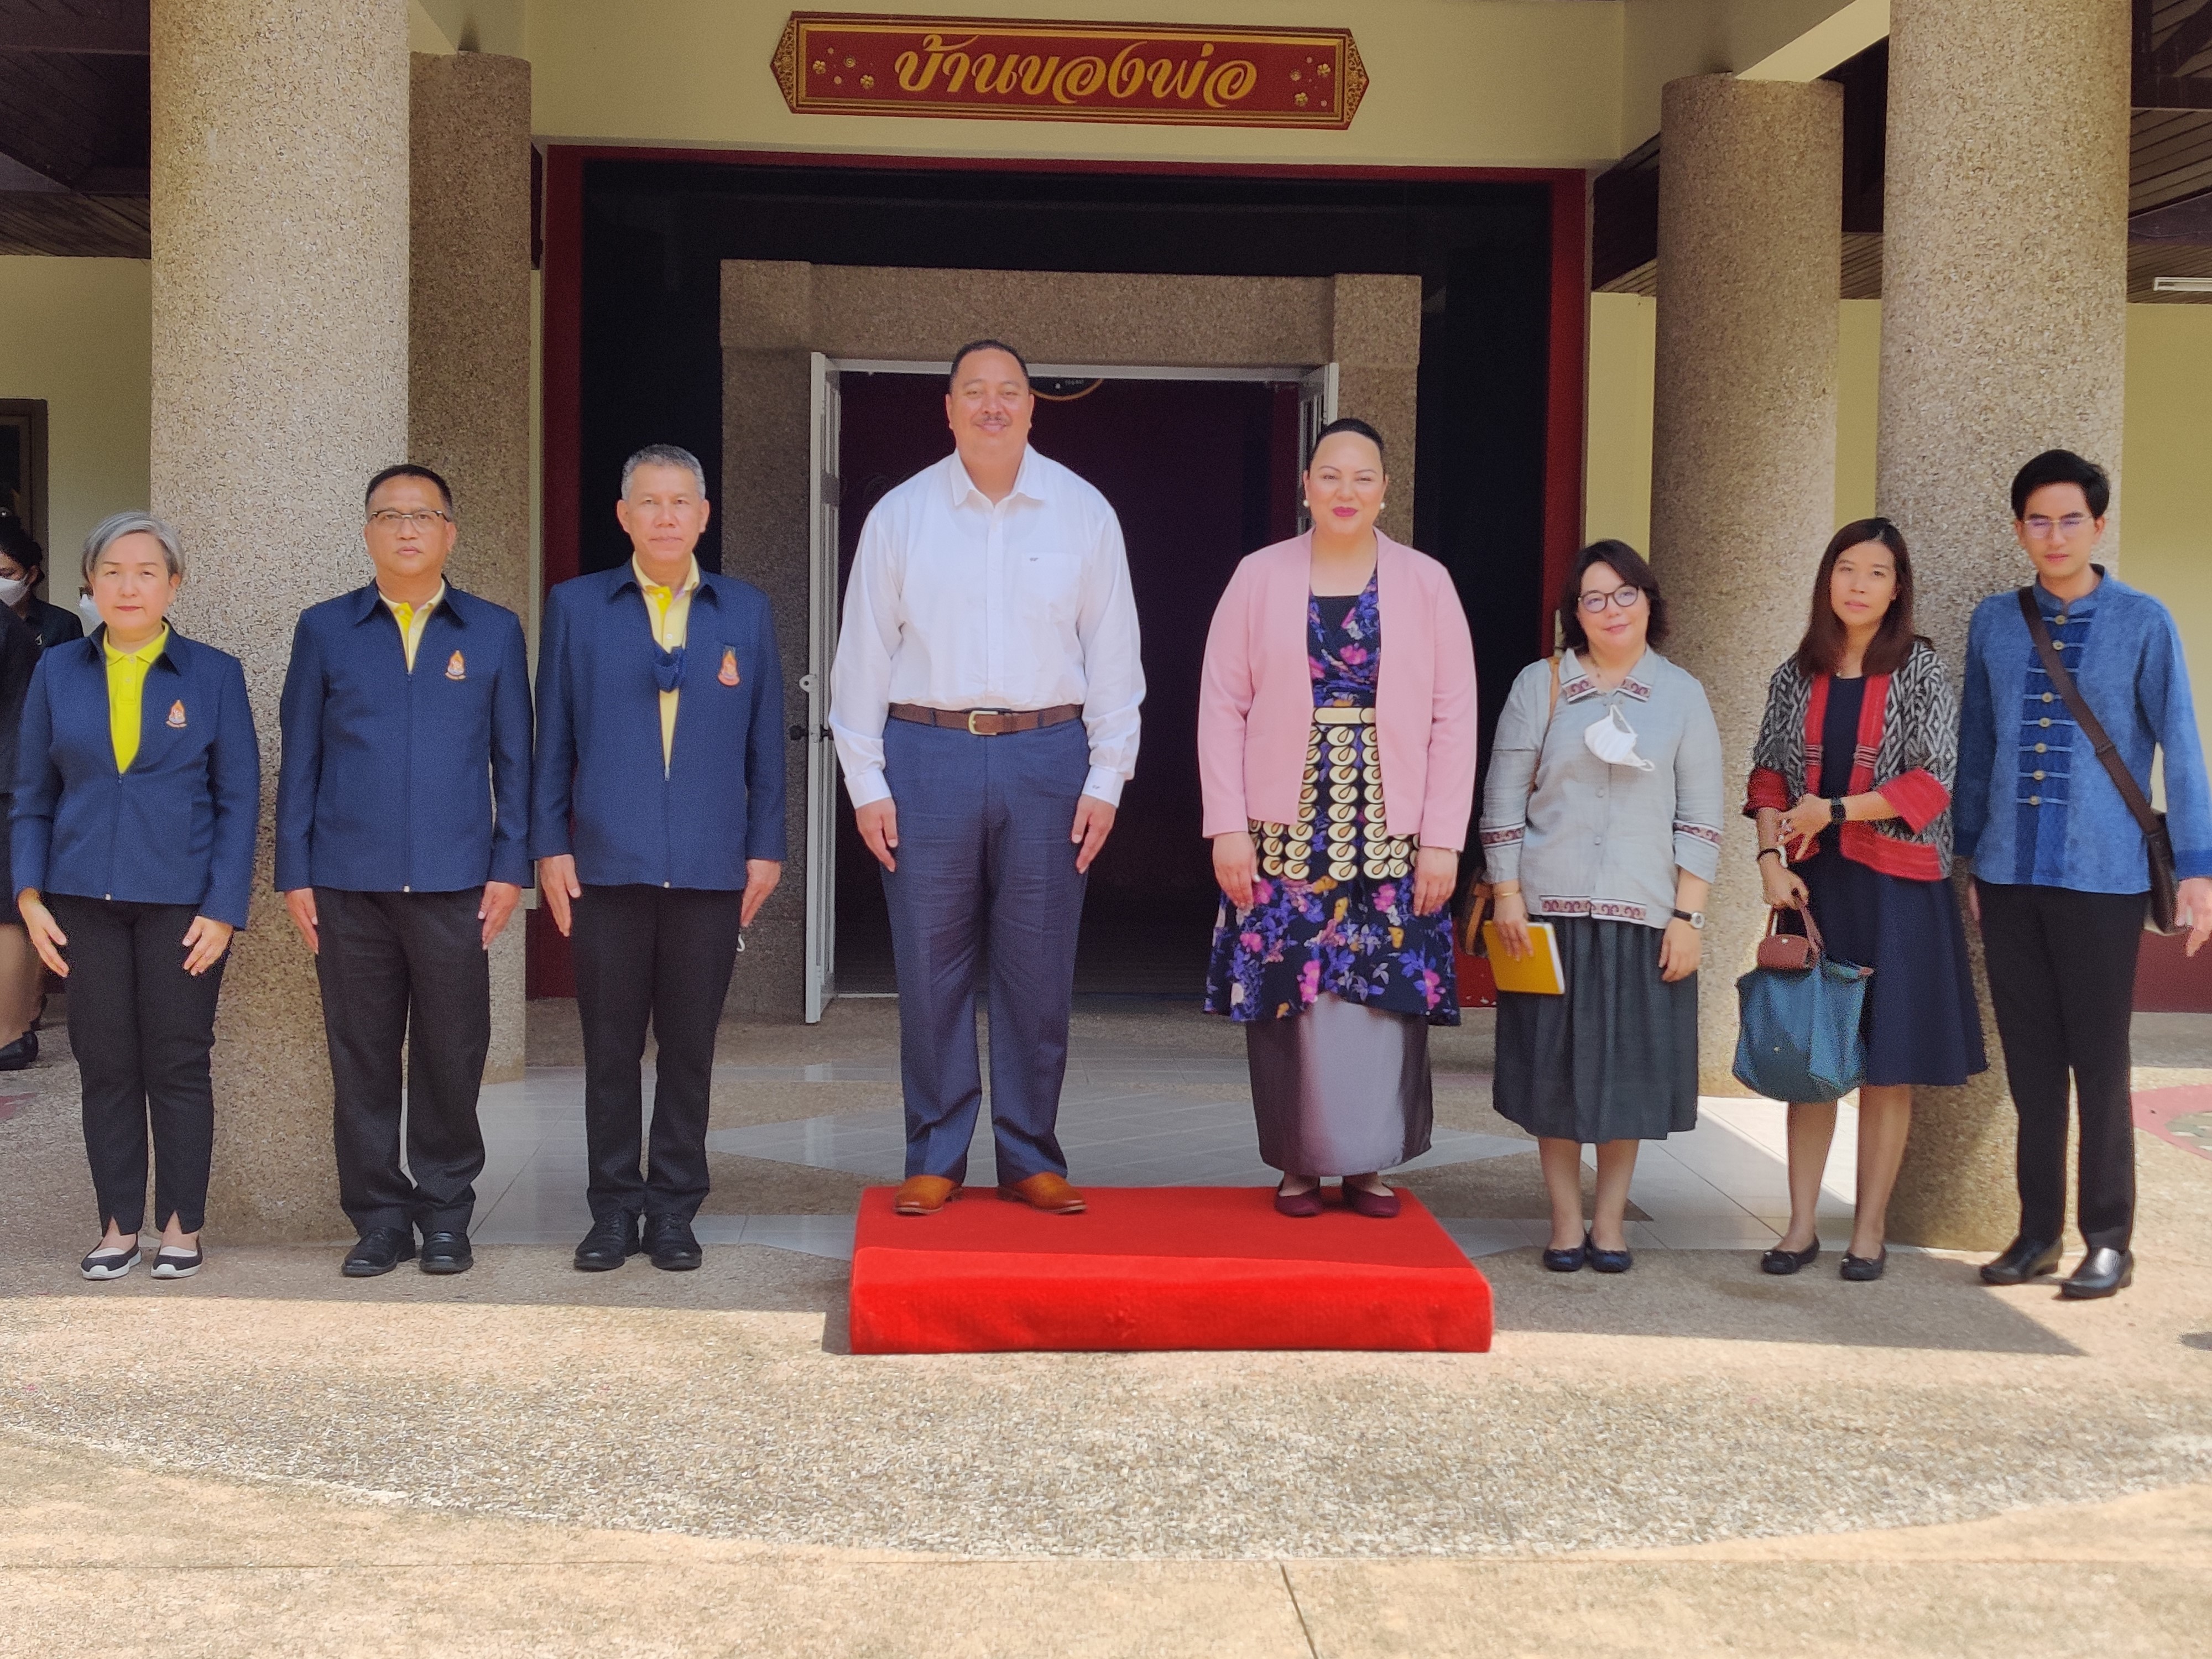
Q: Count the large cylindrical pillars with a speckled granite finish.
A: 4